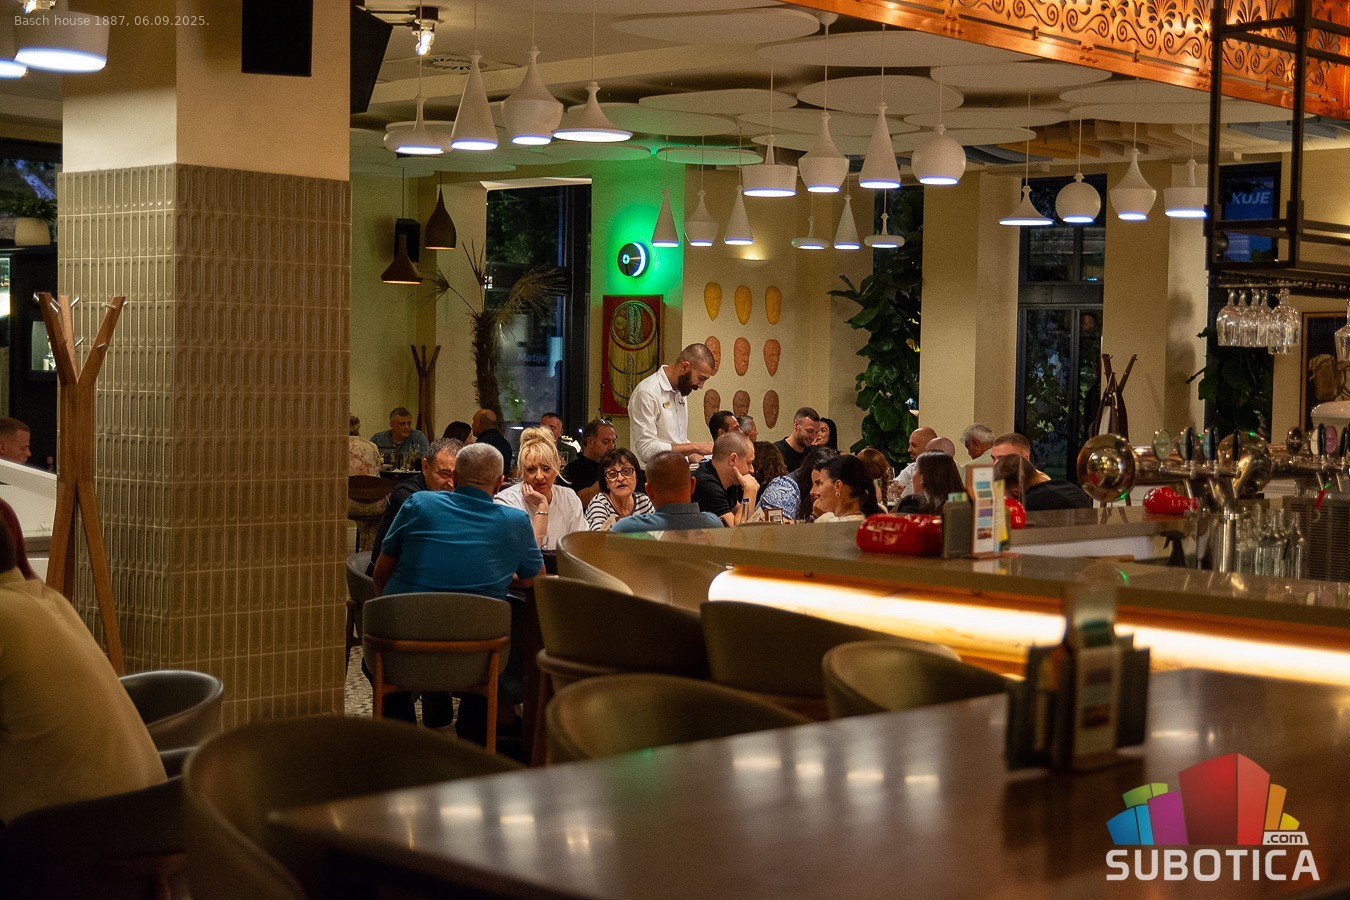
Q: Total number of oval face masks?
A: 9